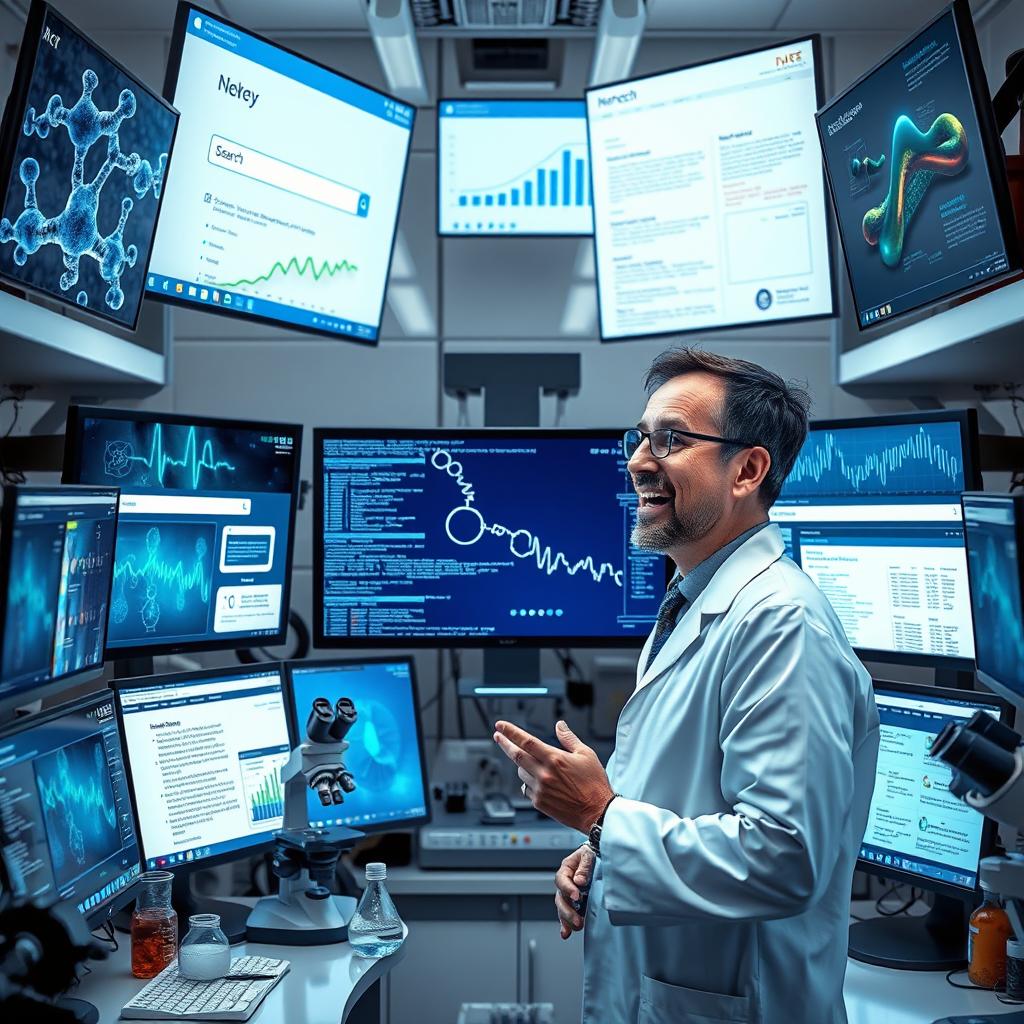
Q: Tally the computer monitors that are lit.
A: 14